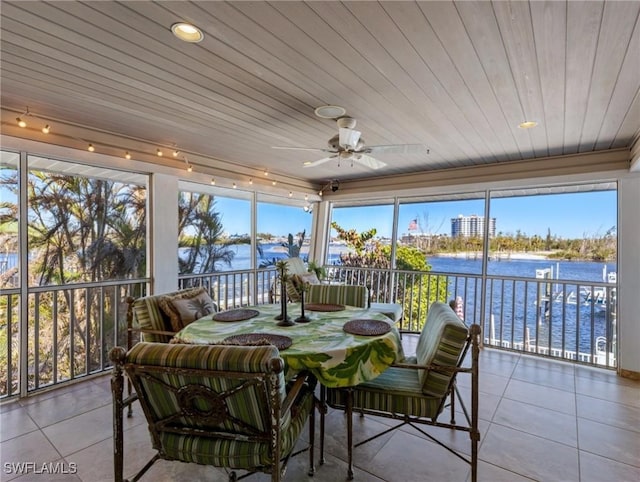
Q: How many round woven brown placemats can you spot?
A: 4